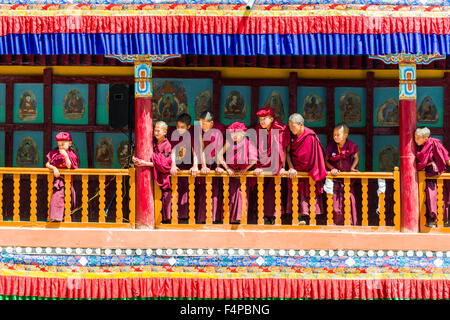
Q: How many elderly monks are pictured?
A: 1